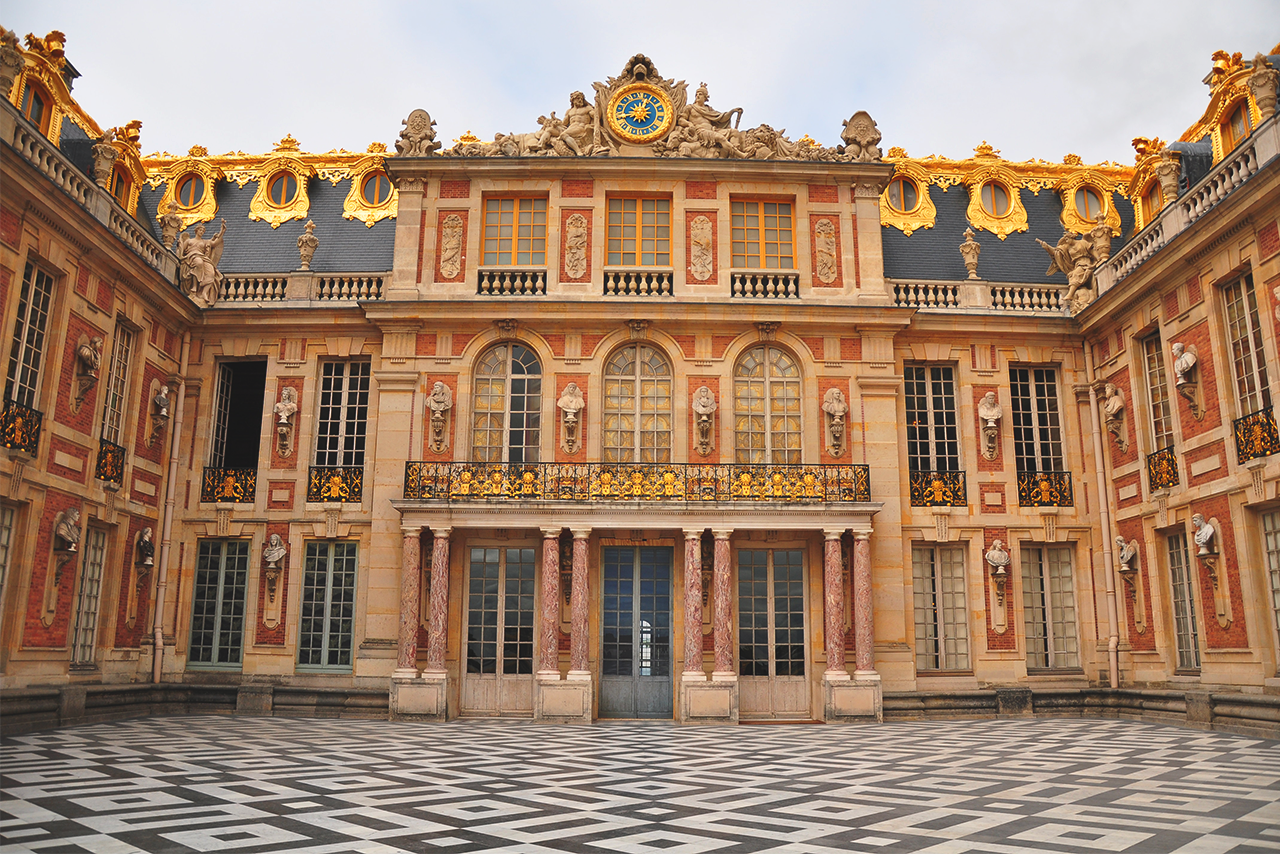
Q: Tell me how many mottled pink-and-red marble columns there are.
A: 8